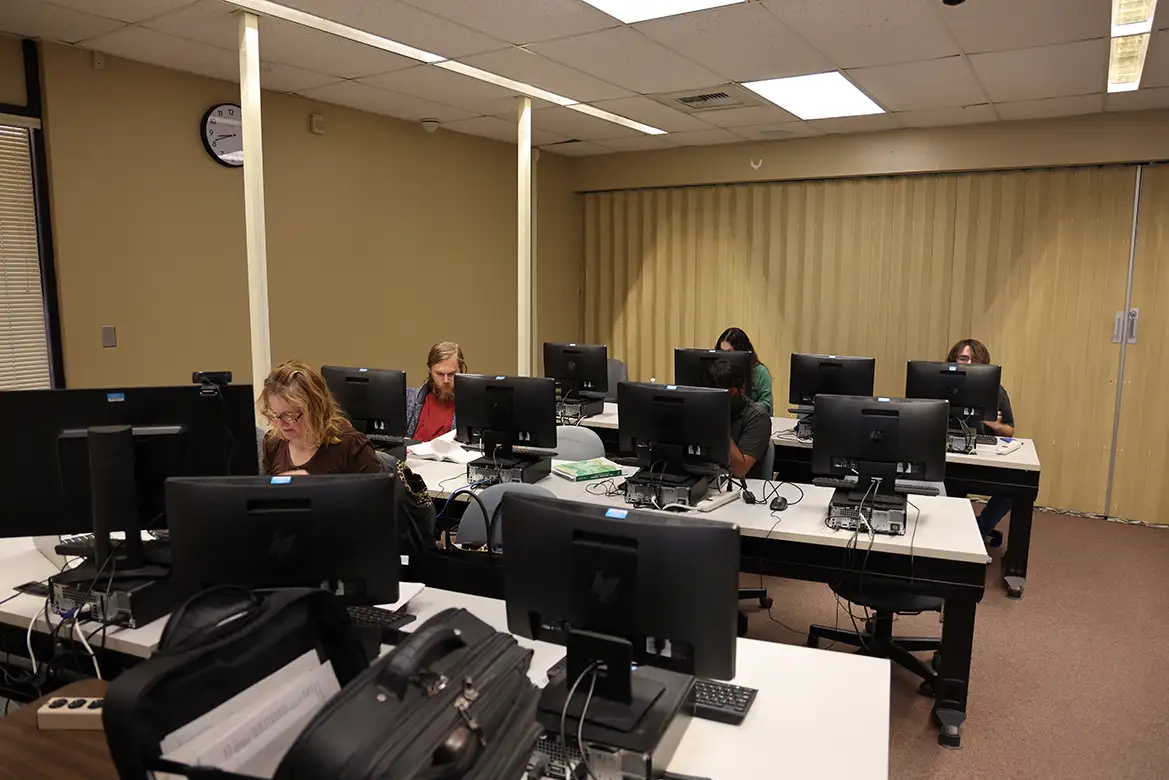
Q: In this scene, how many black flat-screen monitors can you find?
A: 11